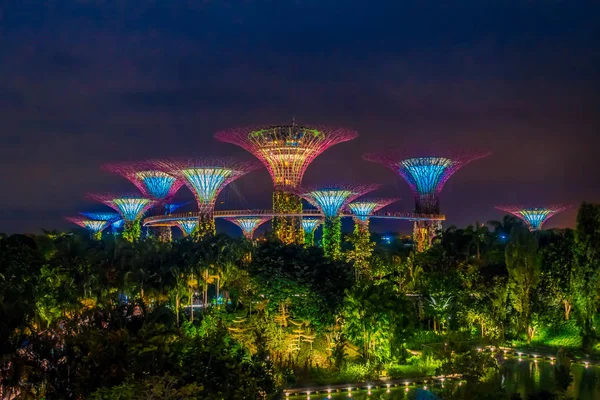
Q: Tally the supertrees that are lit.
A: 12